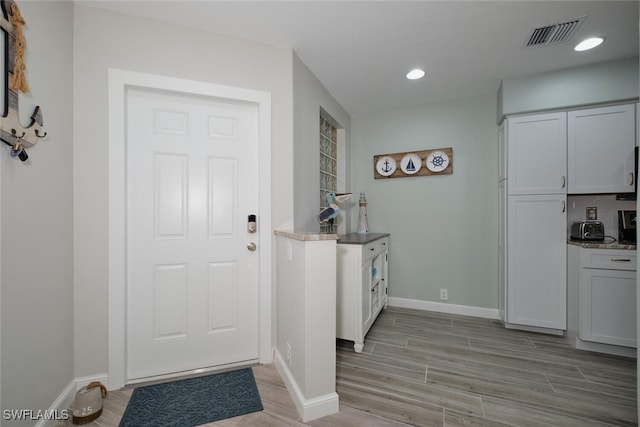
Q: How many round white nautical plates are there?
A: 3